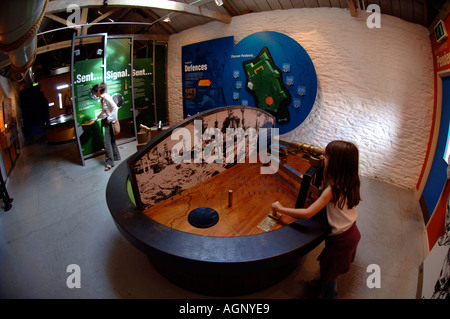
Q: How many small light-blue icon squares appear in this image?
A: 8